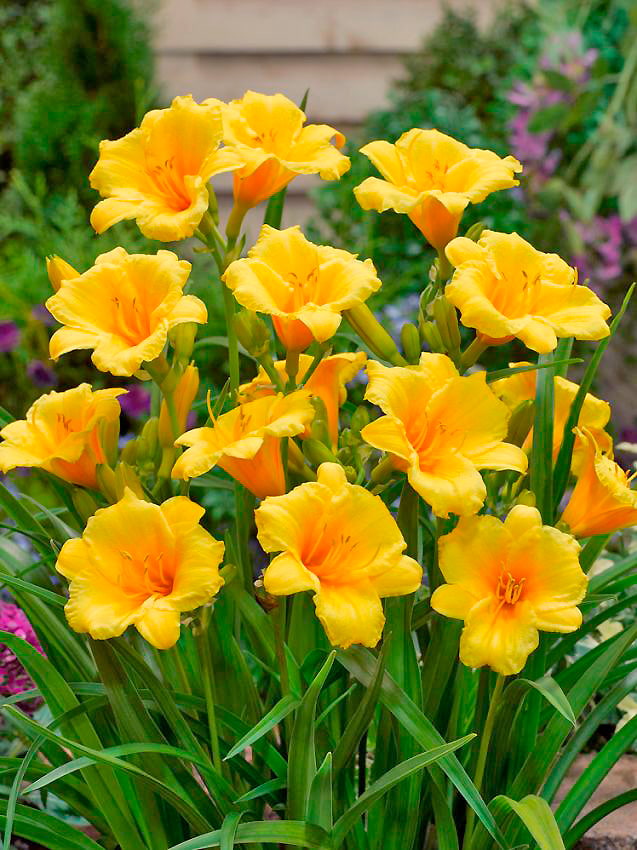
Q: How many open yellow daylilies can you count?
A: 15